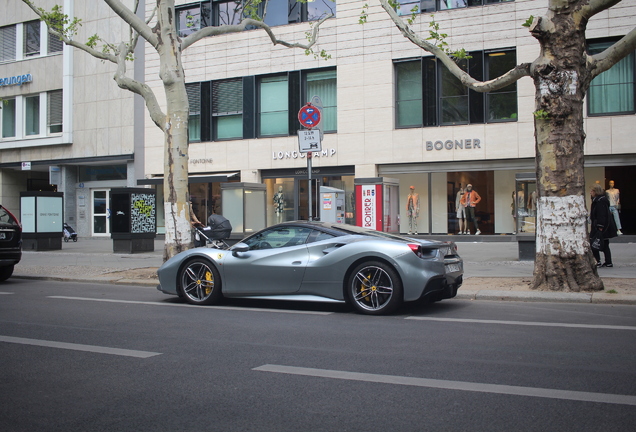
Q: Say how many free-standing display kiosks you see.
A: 5